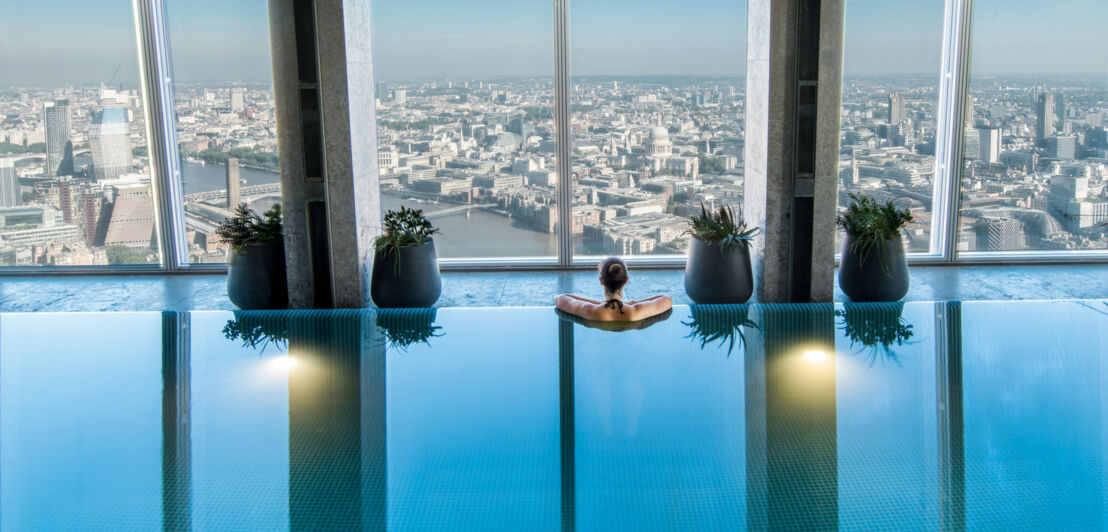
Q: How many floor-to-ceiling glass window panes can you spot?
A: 6